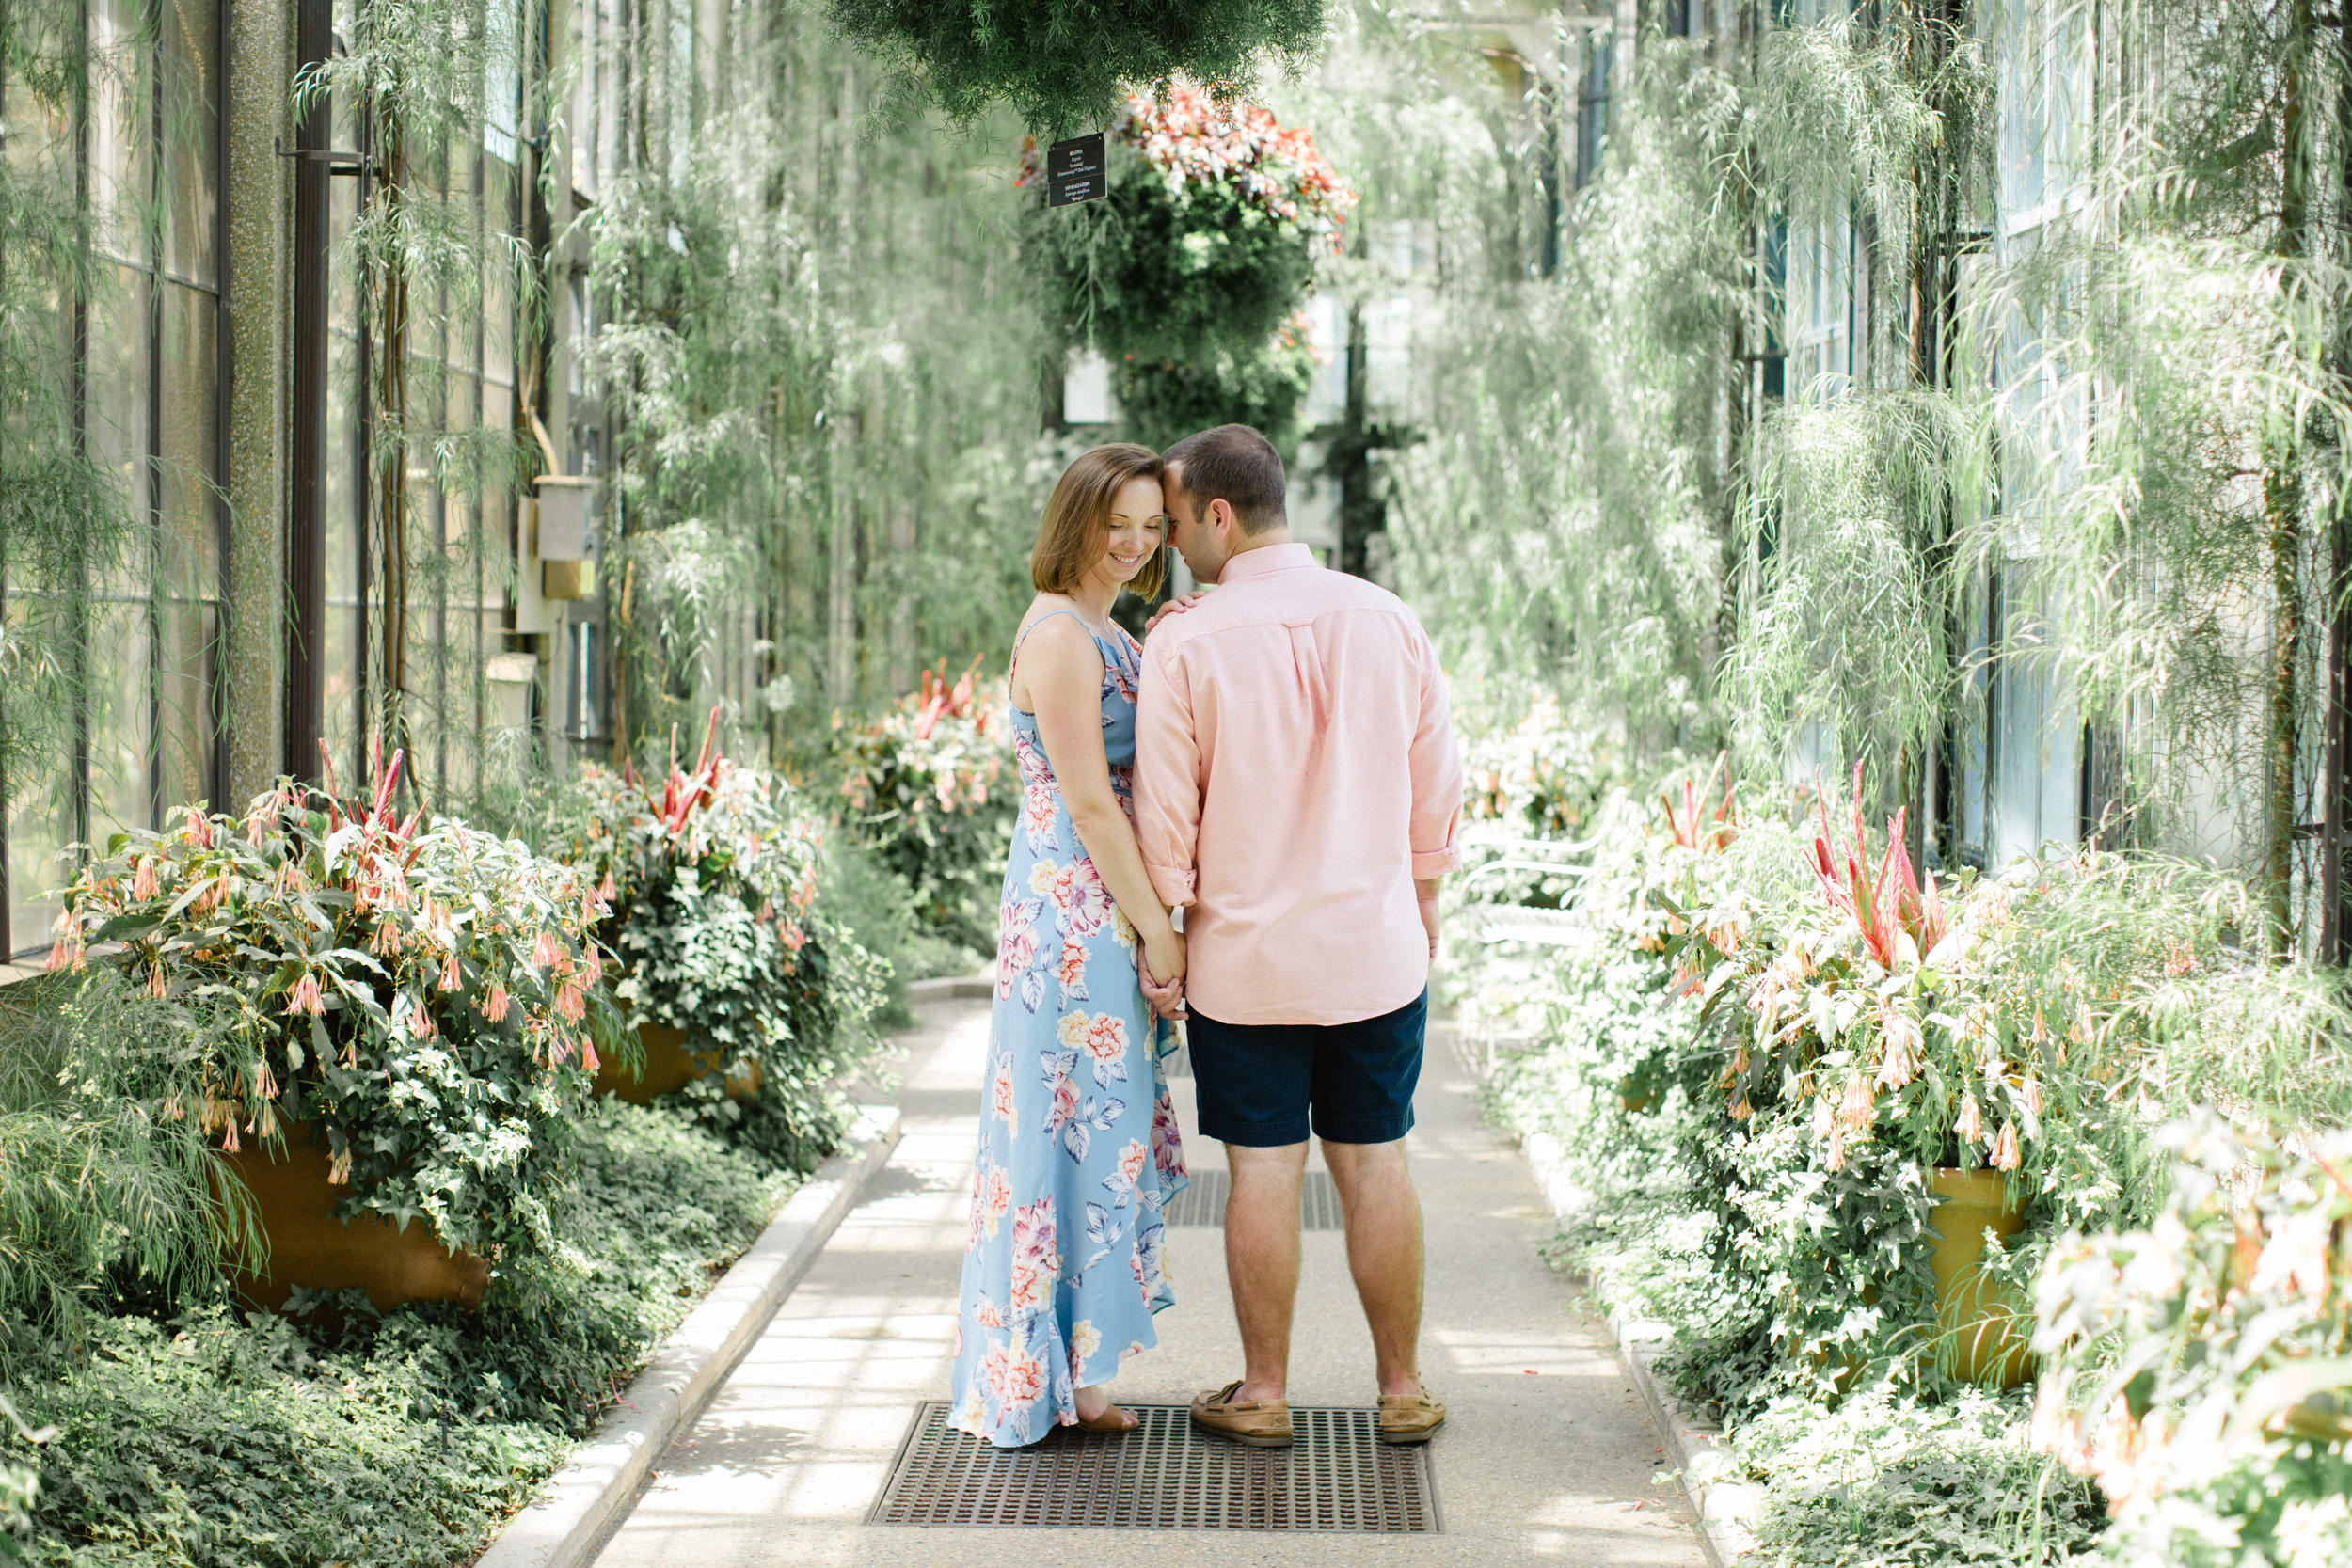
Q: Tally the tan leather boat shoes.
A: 2